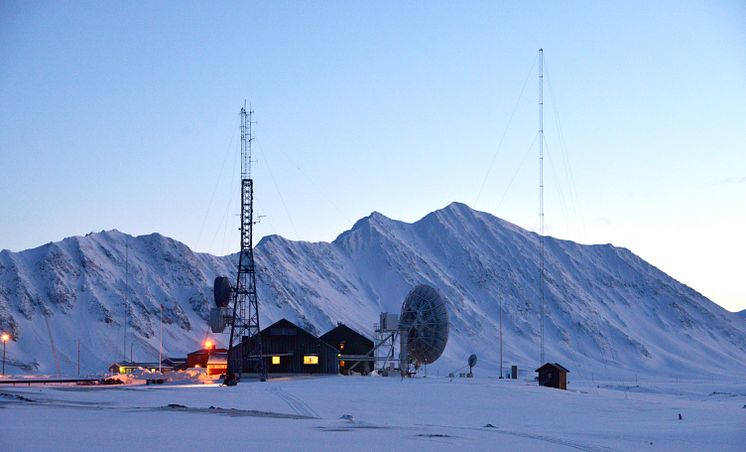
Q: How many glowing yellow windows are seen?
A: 2